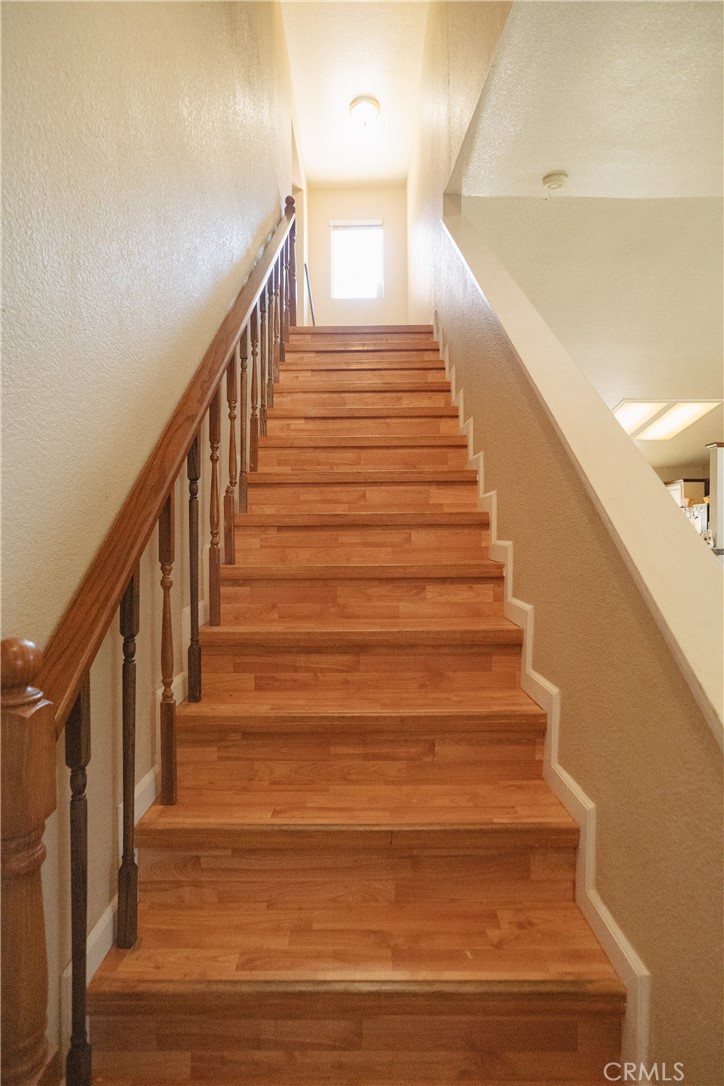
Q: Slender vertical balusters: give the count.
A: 13